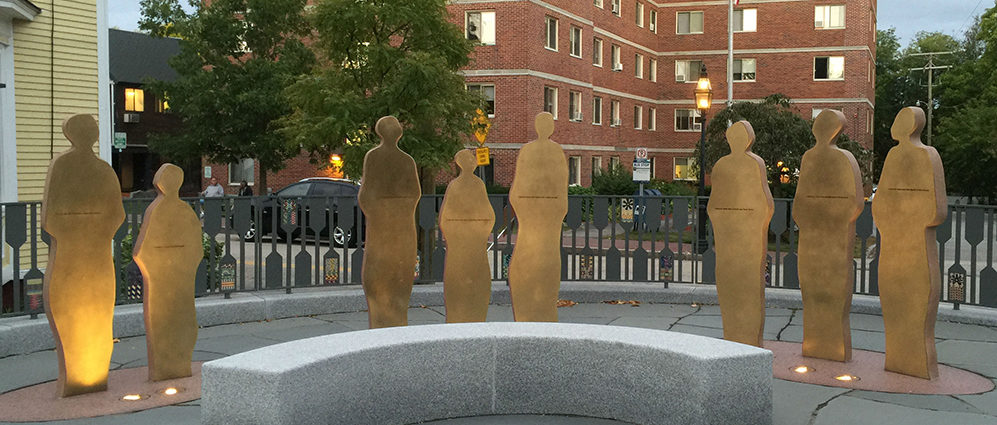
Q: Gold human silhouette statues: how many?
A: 8